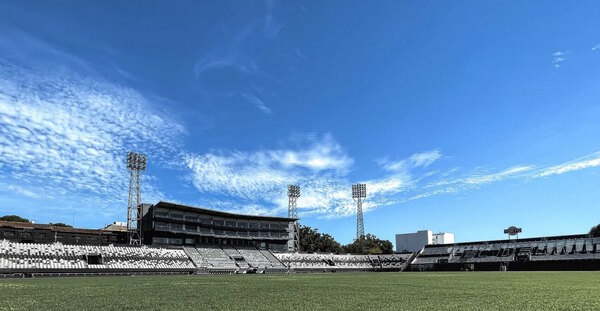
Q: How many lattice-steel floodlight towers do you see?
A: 3